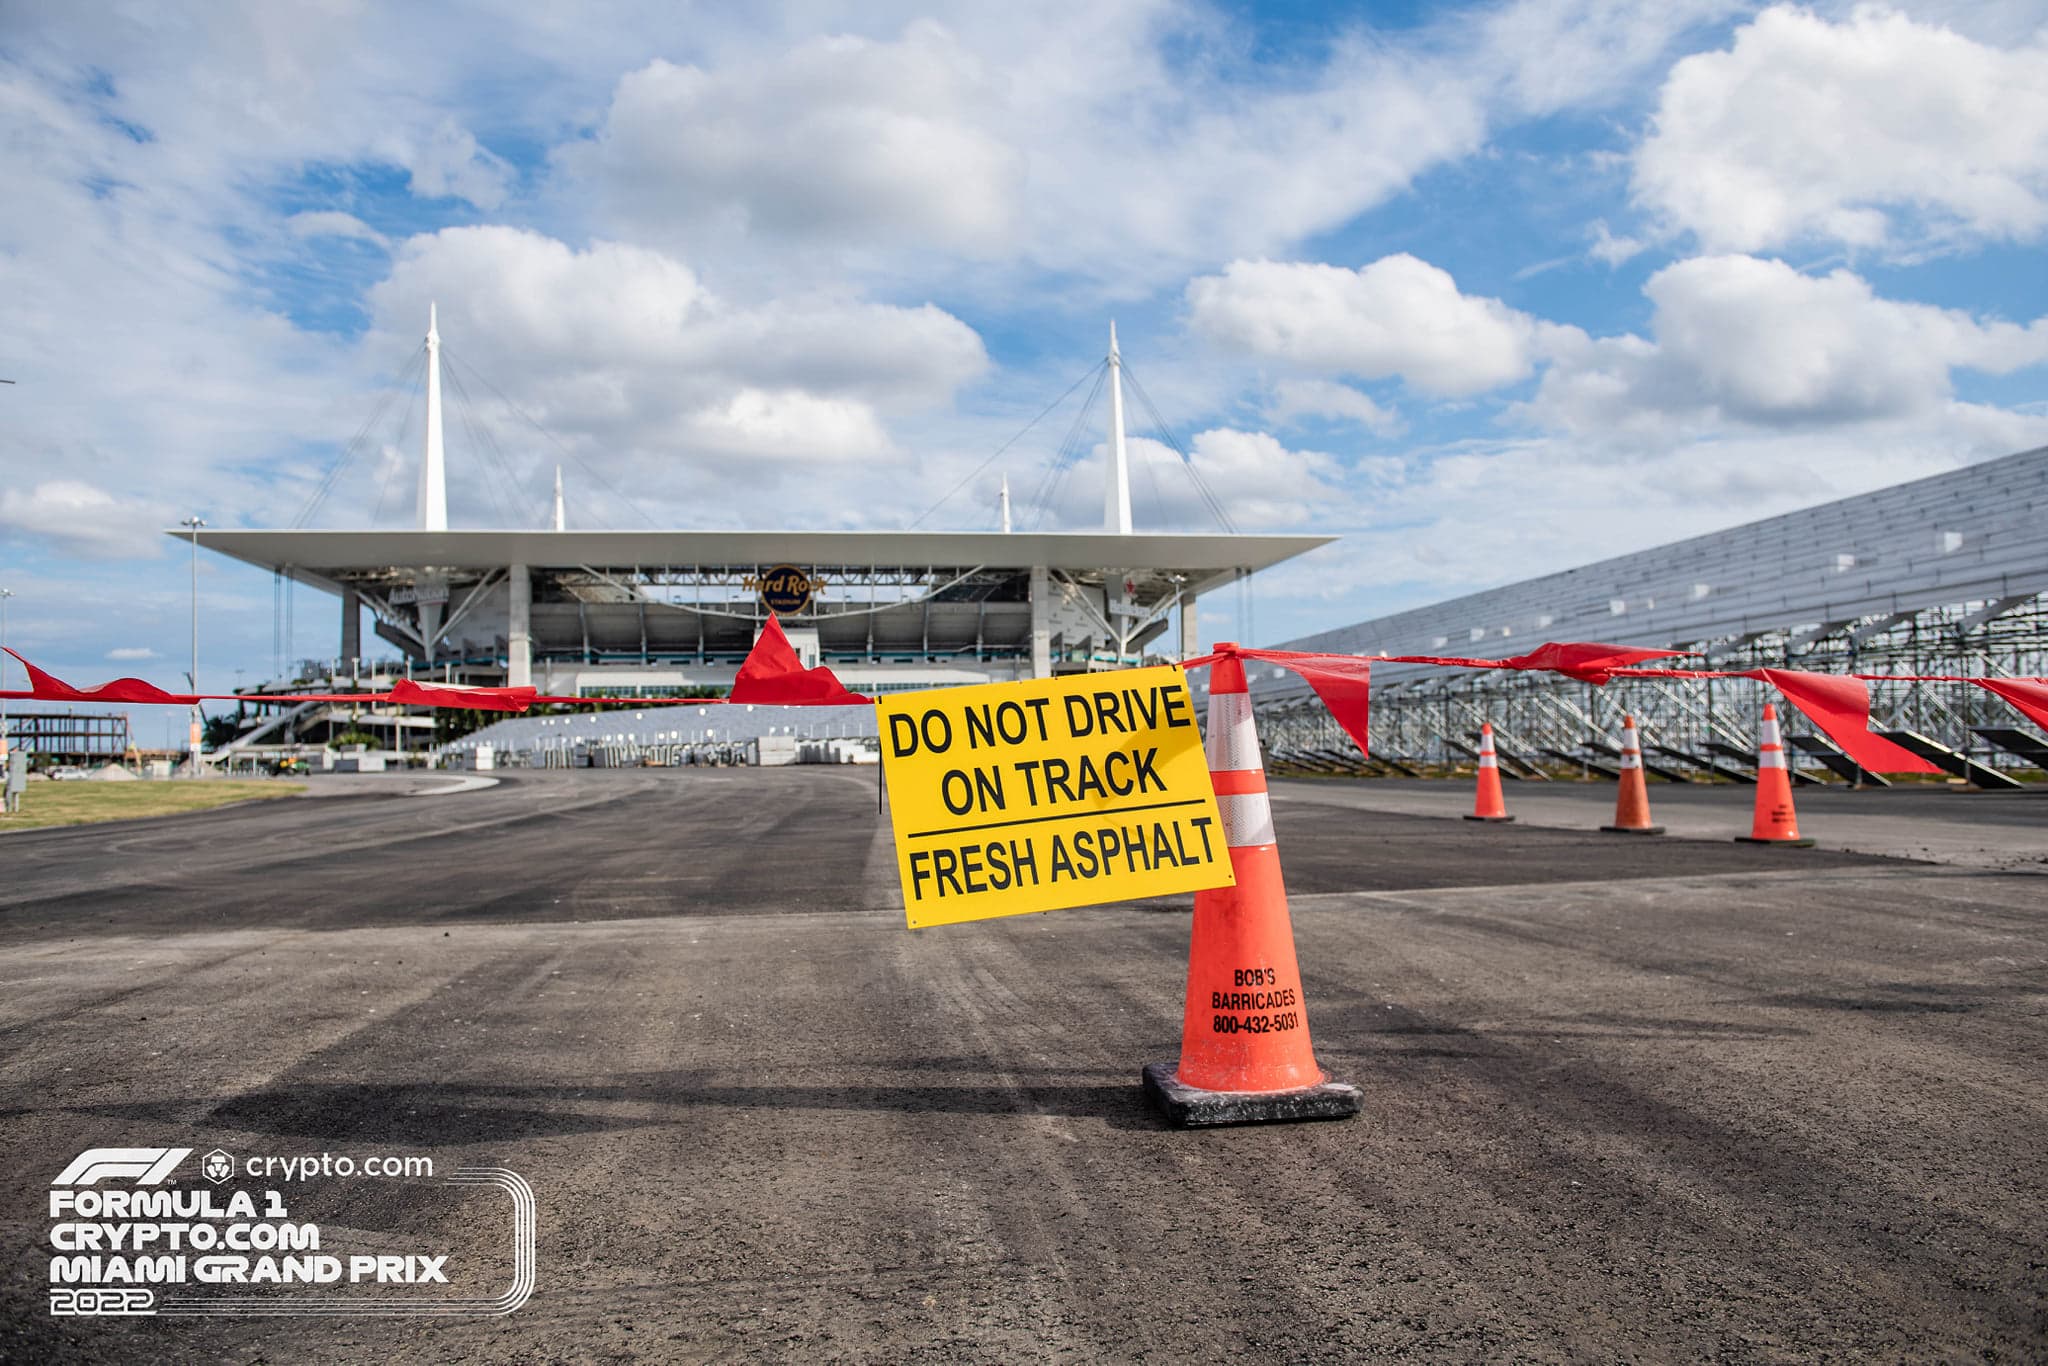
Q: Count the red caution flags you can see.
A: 7